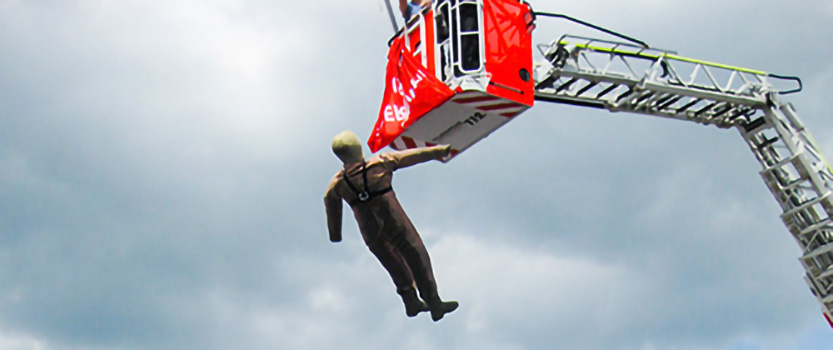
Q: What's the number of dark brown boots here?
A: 2